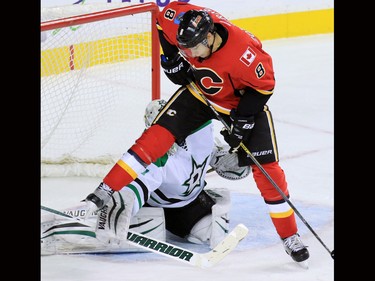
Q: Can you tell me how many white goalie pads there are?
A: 2